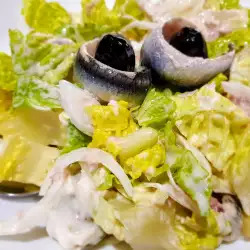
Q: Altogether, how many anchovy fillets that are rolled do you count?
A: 2